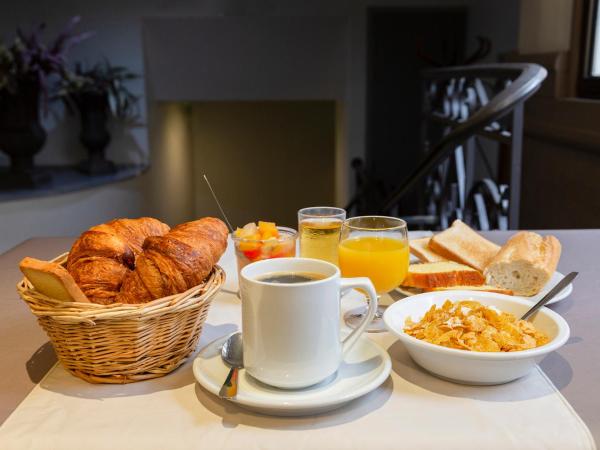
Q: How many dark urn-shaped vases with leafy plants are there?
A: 2